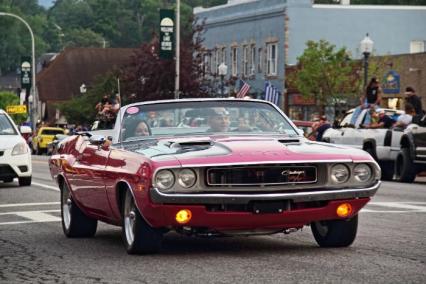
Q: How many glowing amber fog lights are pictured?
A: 2